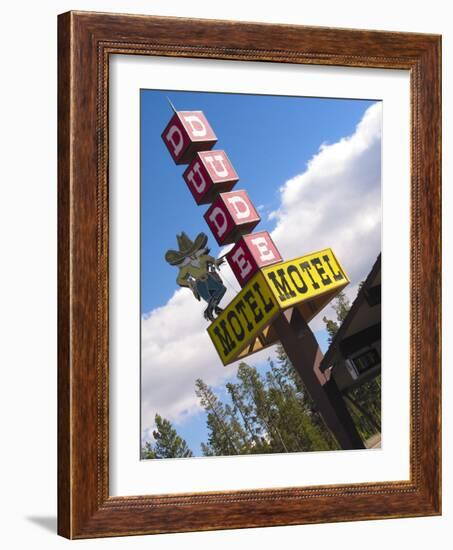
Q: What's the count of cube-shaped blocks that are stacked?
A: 4